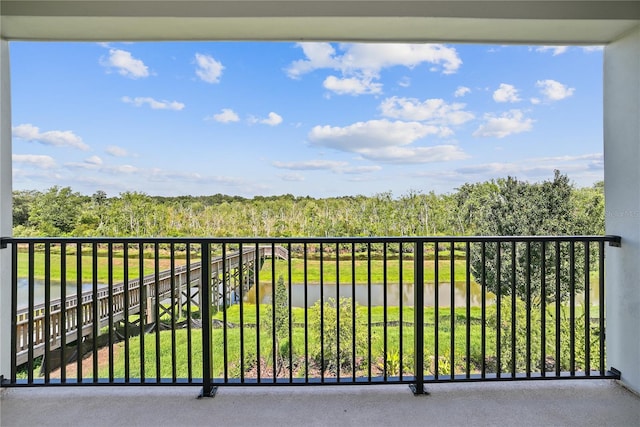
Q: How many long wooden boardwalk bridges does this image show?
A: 1